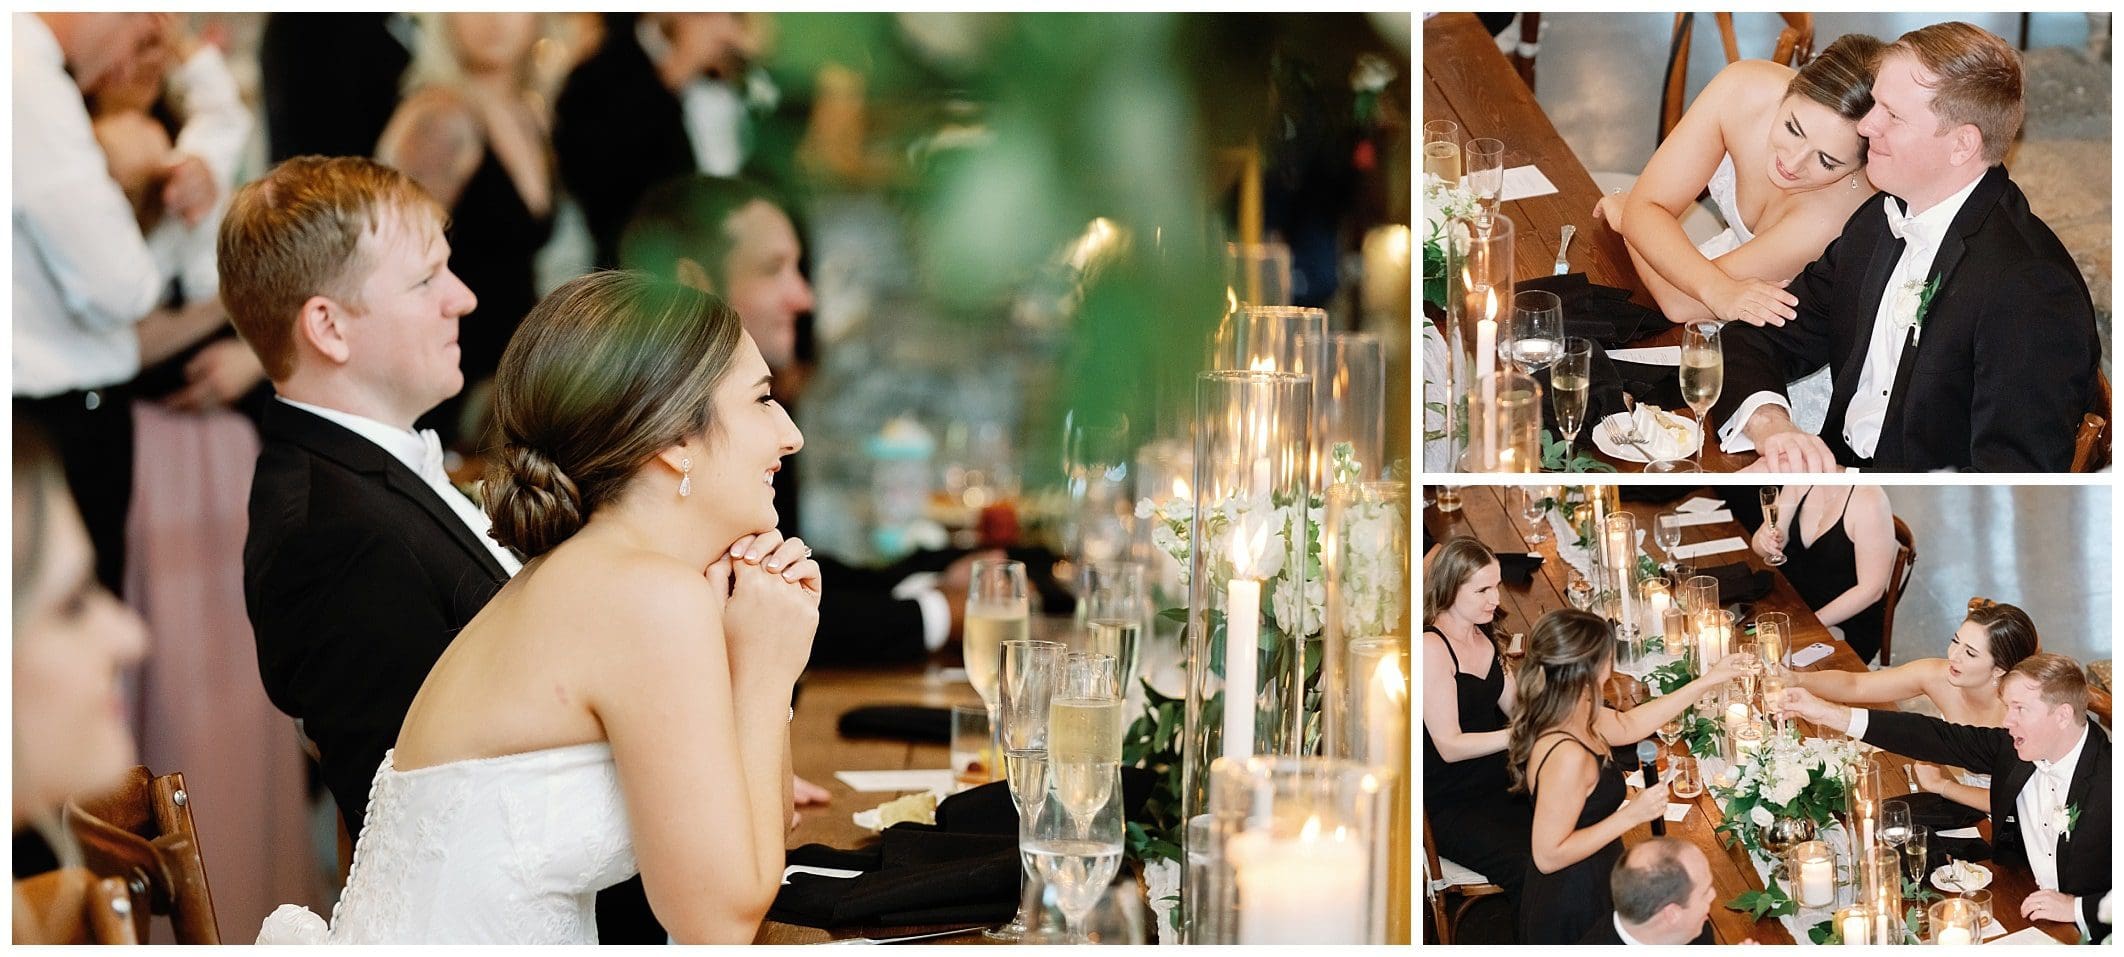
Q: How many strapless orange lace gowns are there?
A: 0